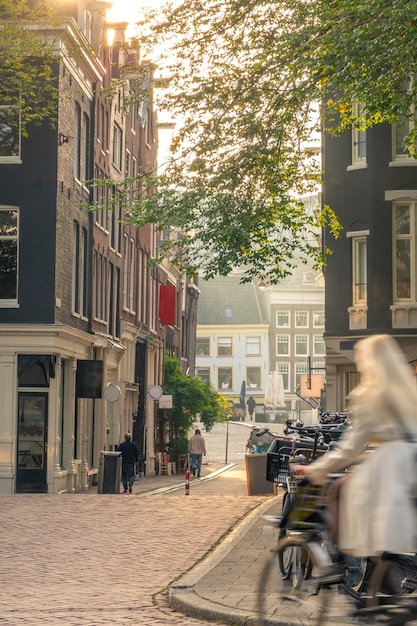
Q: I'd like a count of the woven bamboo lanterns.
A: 0